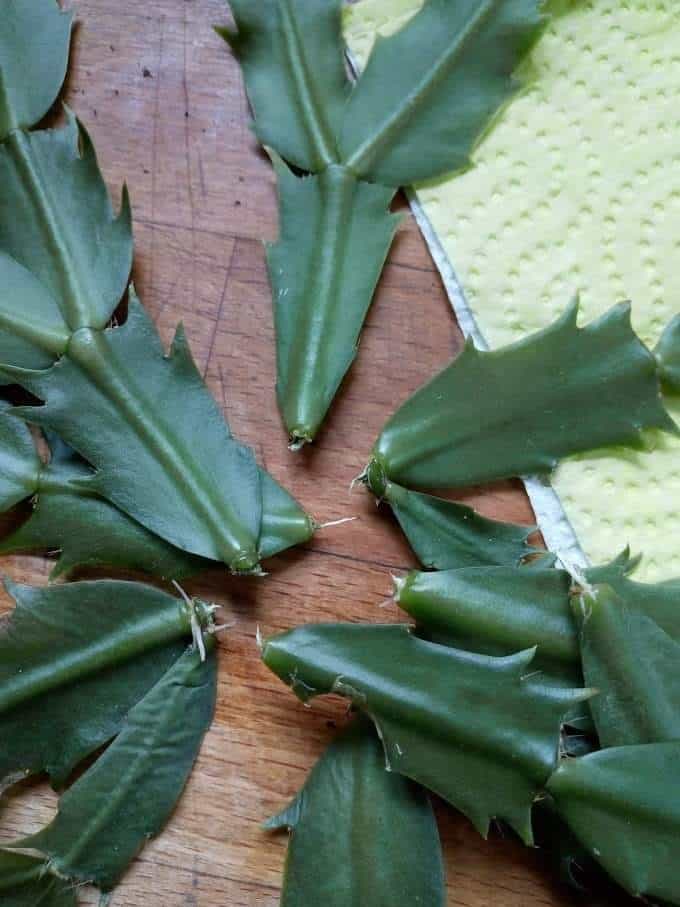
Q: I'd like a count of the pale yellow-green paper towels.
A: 1